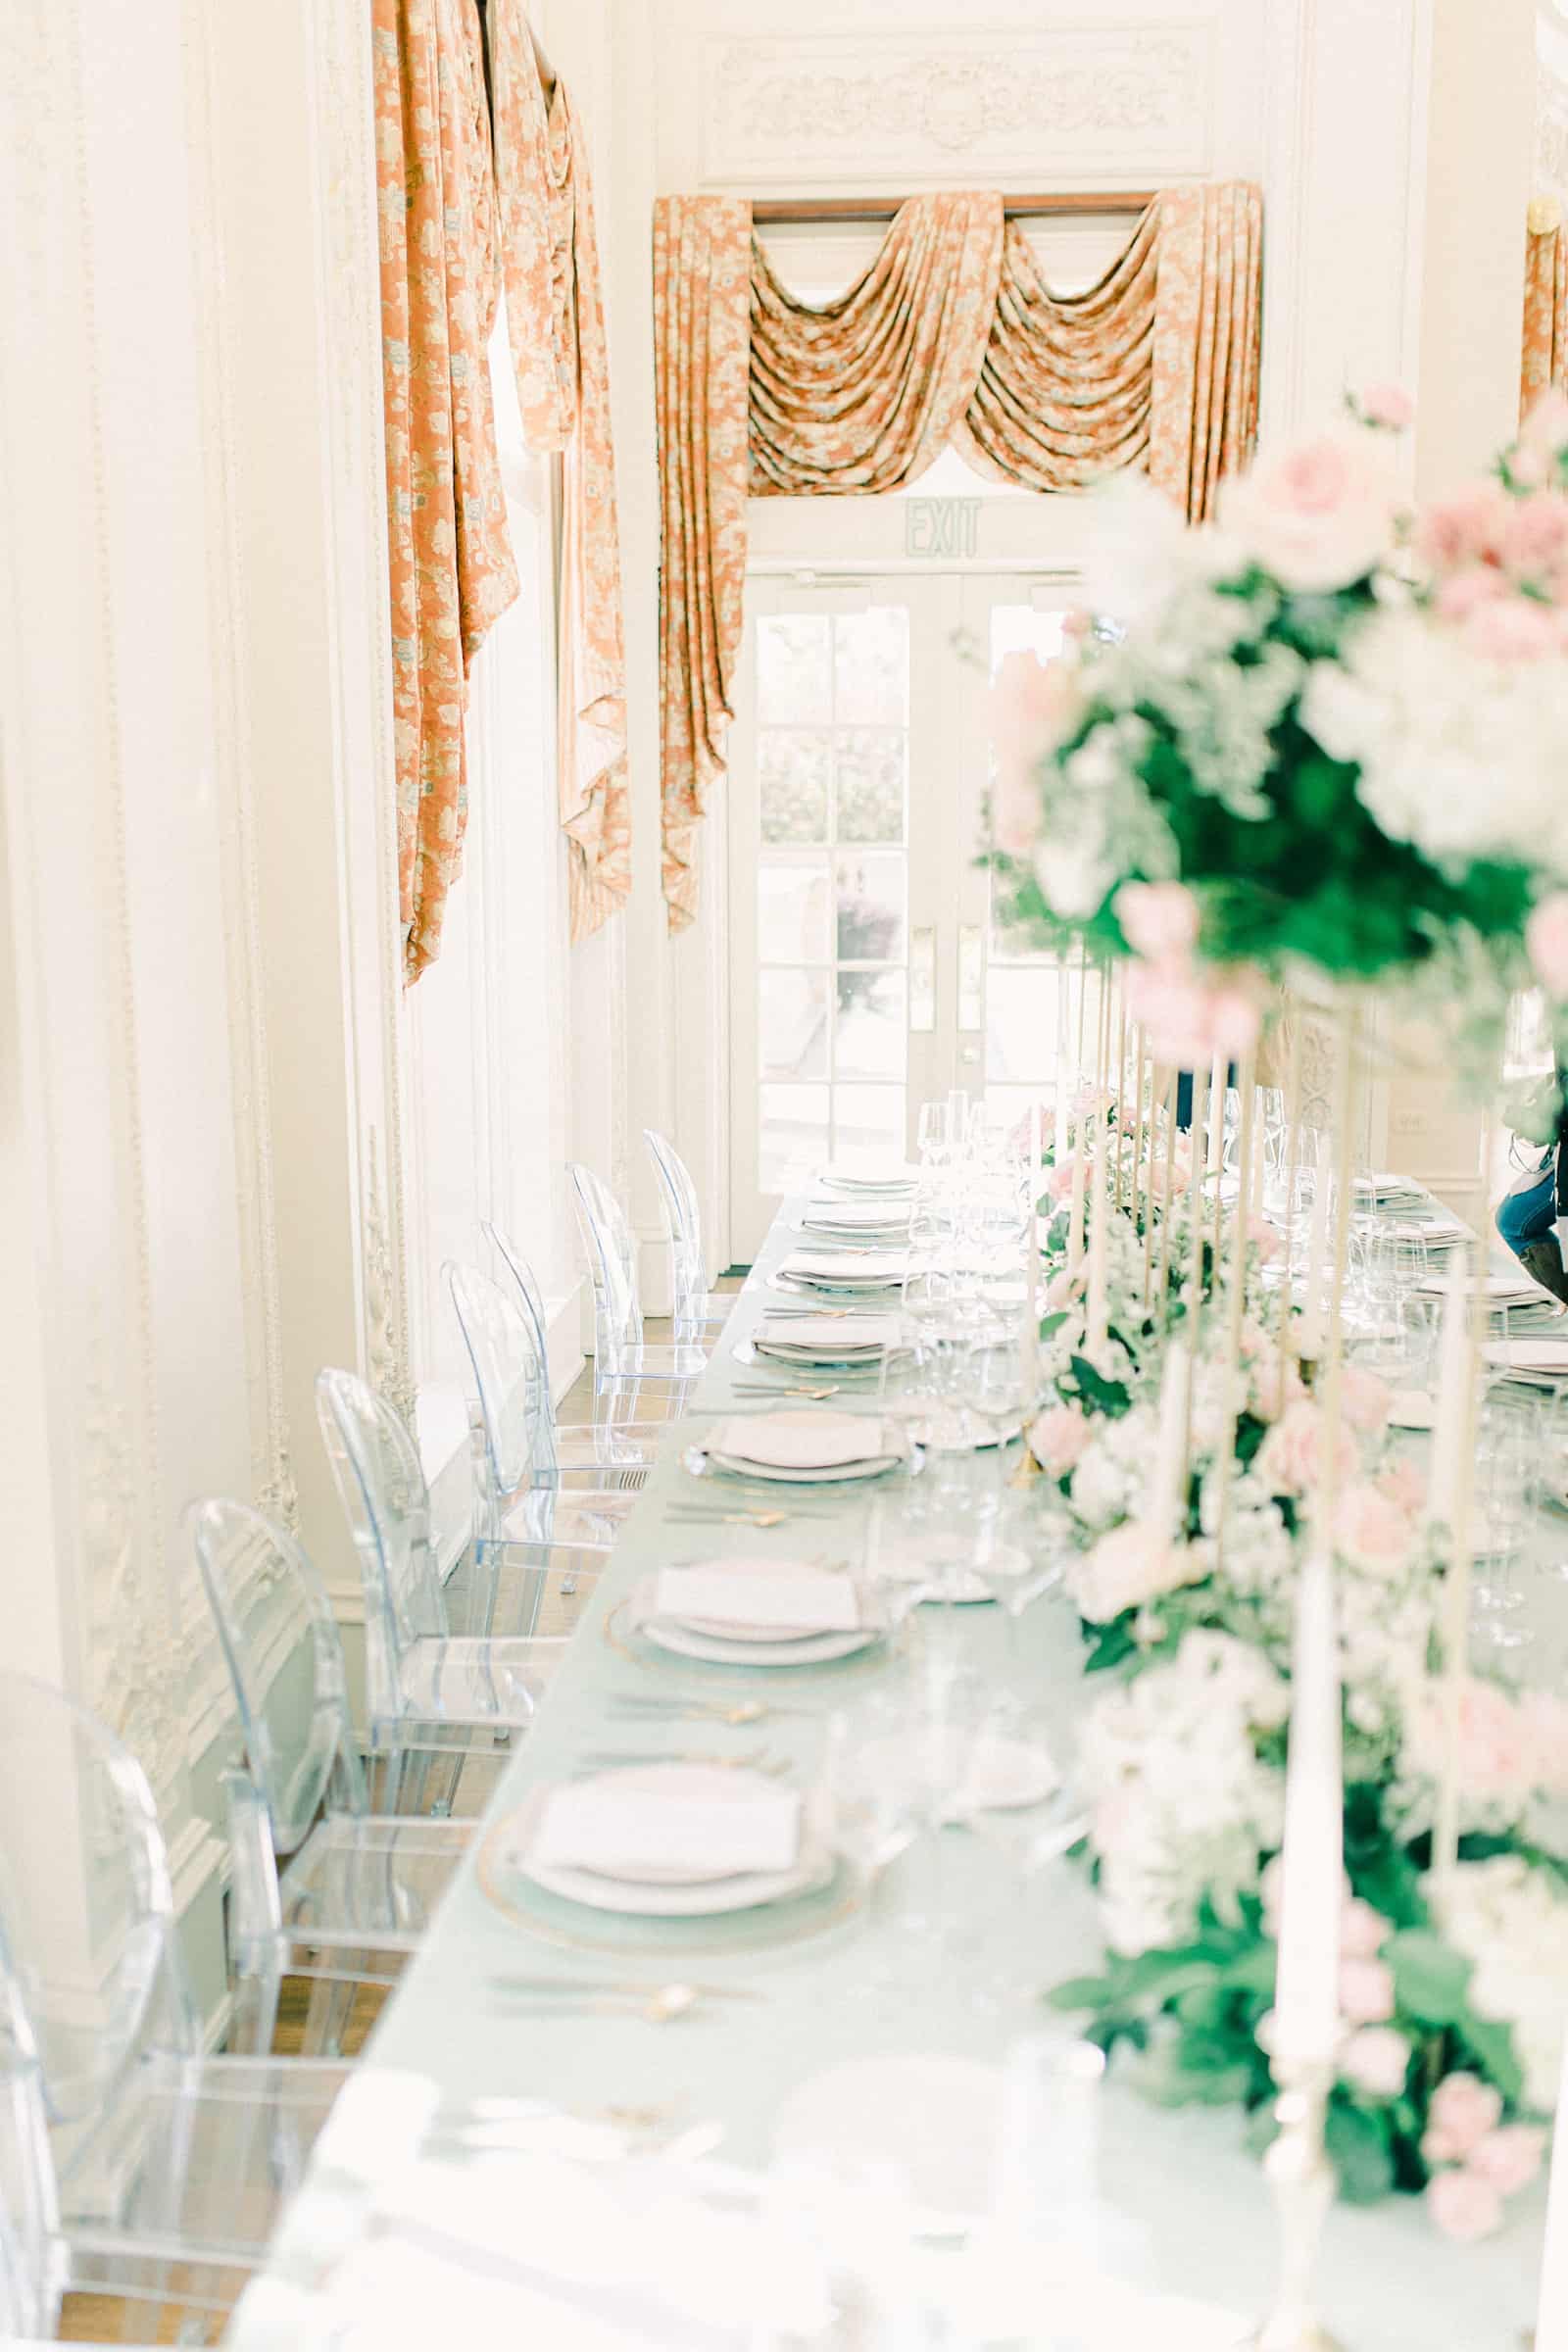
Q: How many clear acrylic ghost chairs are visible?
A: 7